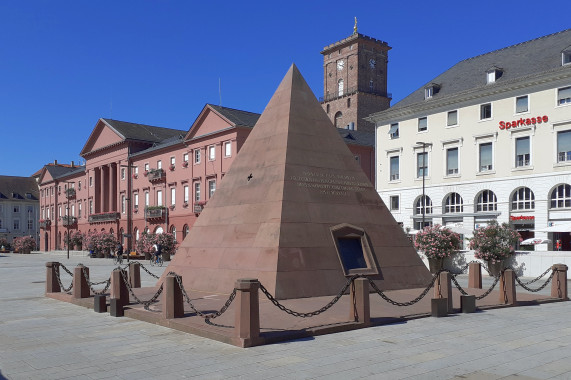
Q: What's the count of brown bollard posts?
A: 11